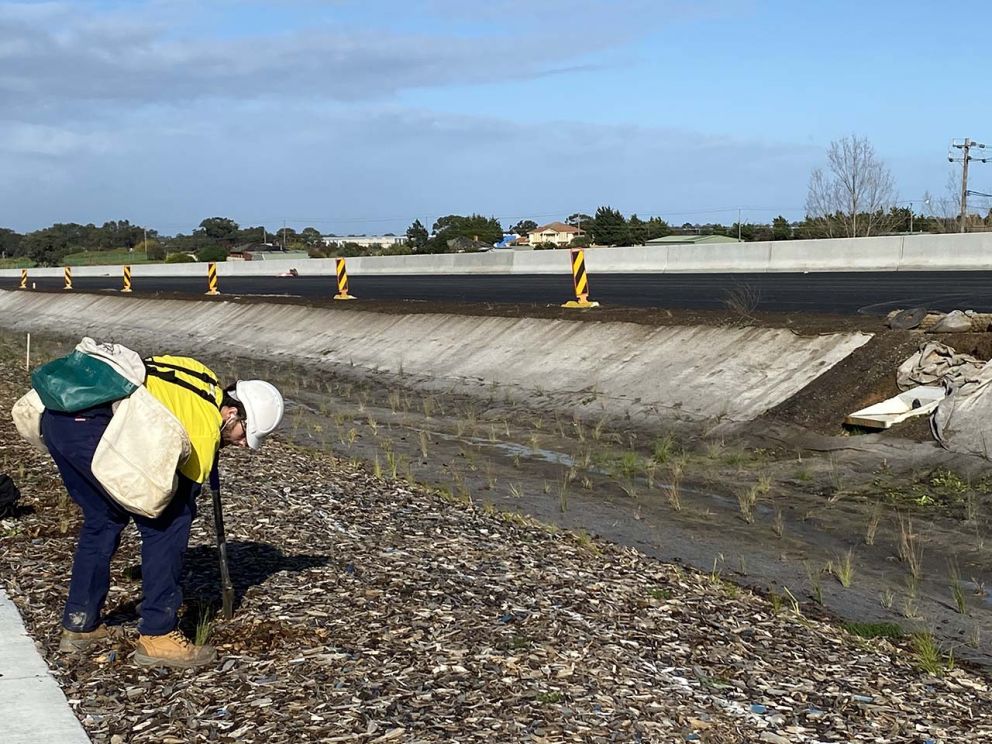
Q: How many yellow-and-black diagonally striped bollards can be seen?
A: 6